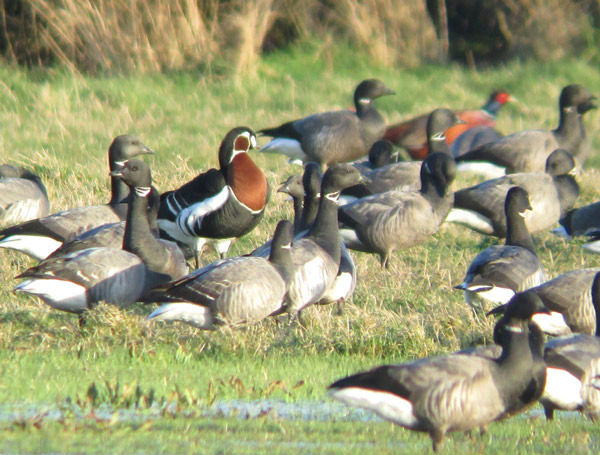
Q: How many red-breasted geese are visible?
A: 1